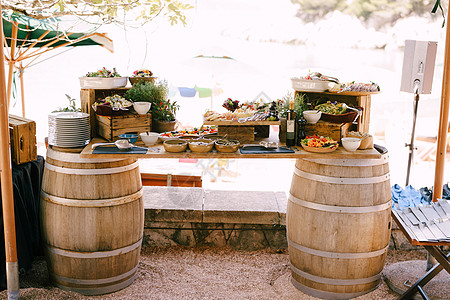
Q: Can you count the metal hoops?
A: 12